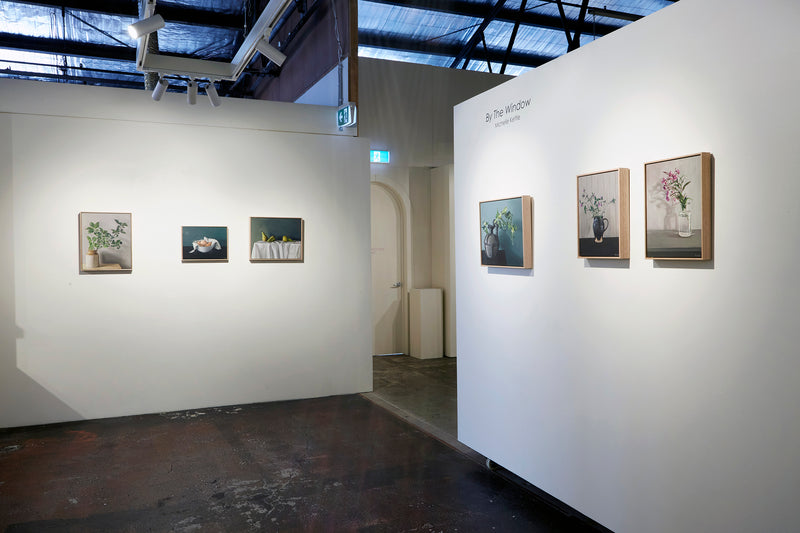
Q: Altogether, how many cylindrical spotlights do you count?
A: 5